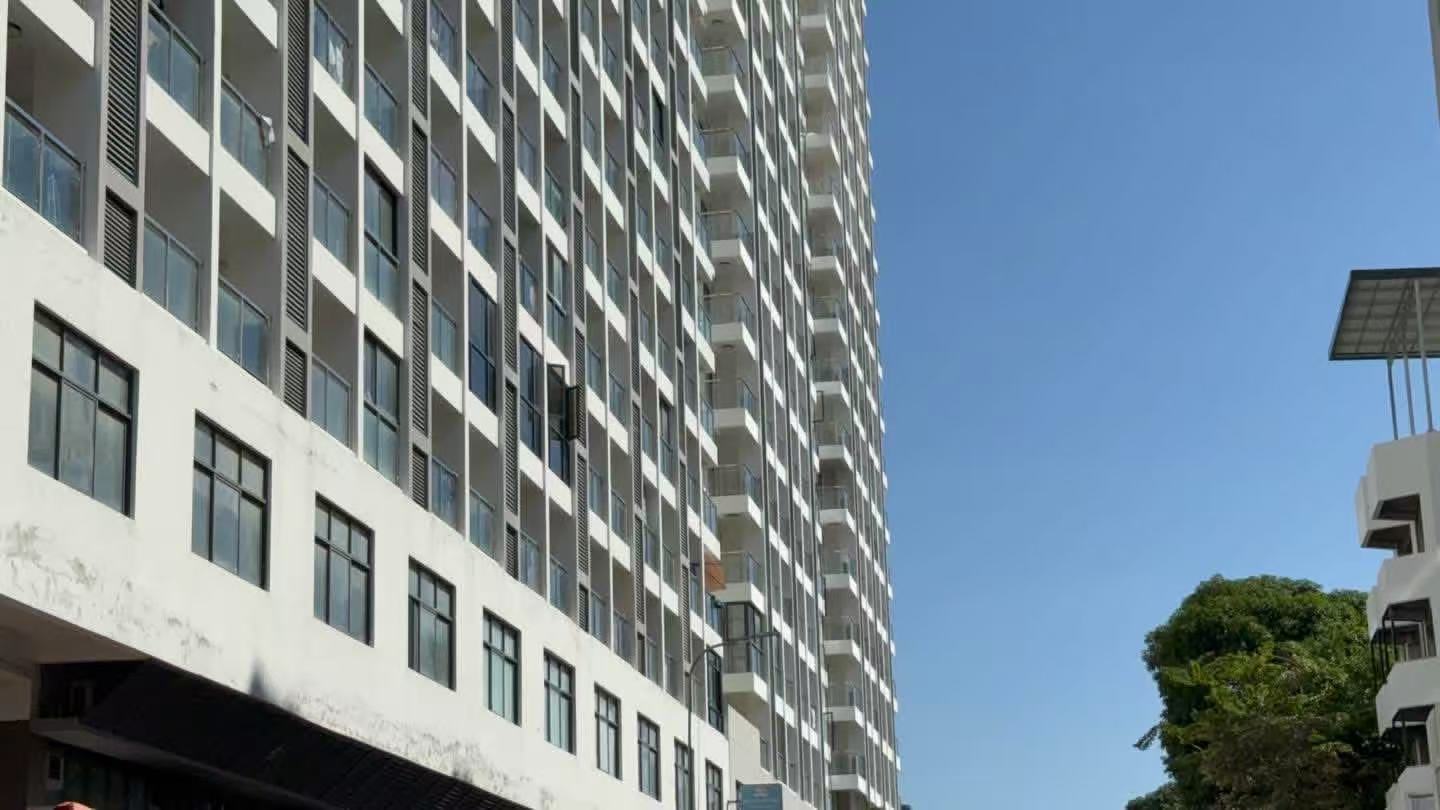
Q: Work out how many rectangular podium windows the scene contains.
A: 10